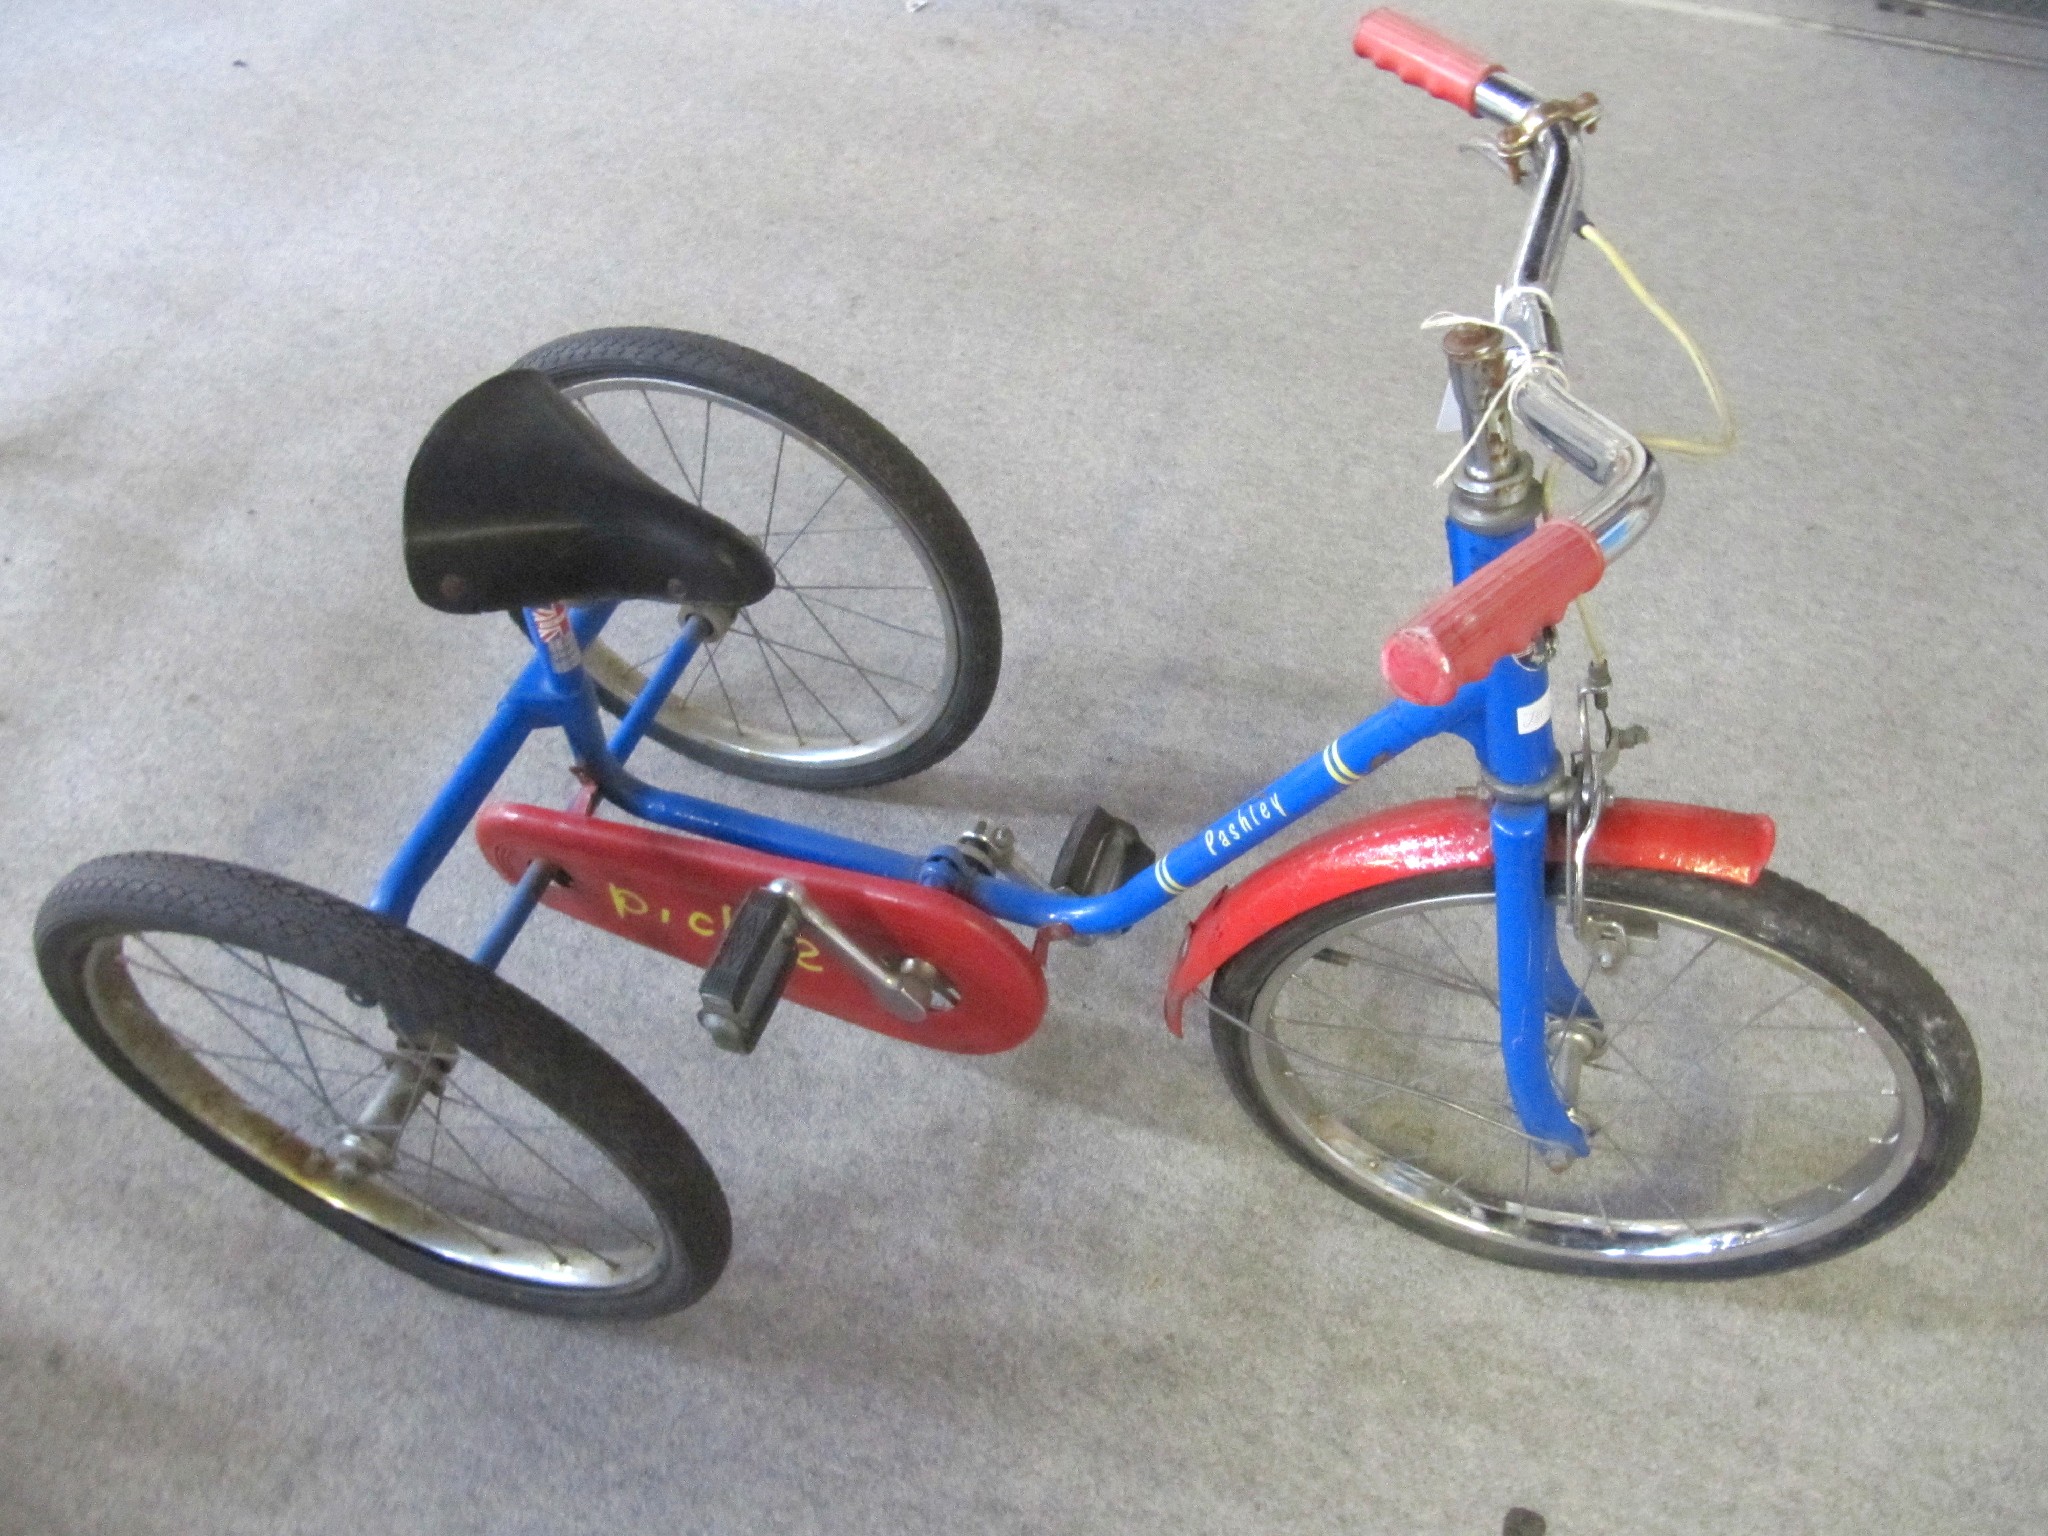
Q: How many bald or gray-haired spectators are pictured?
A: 0